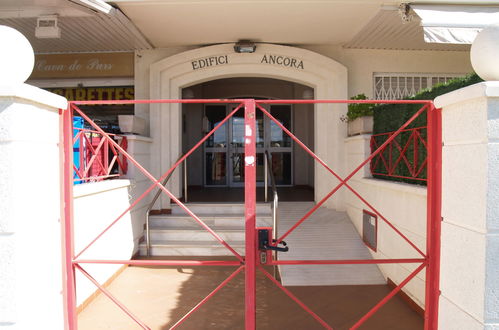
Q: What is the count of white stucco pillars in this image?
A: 2